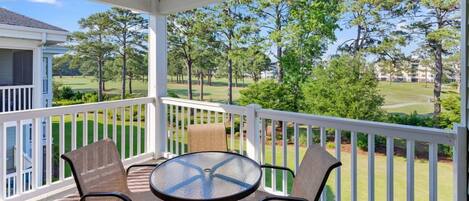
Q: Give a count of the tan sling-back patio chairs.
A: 3